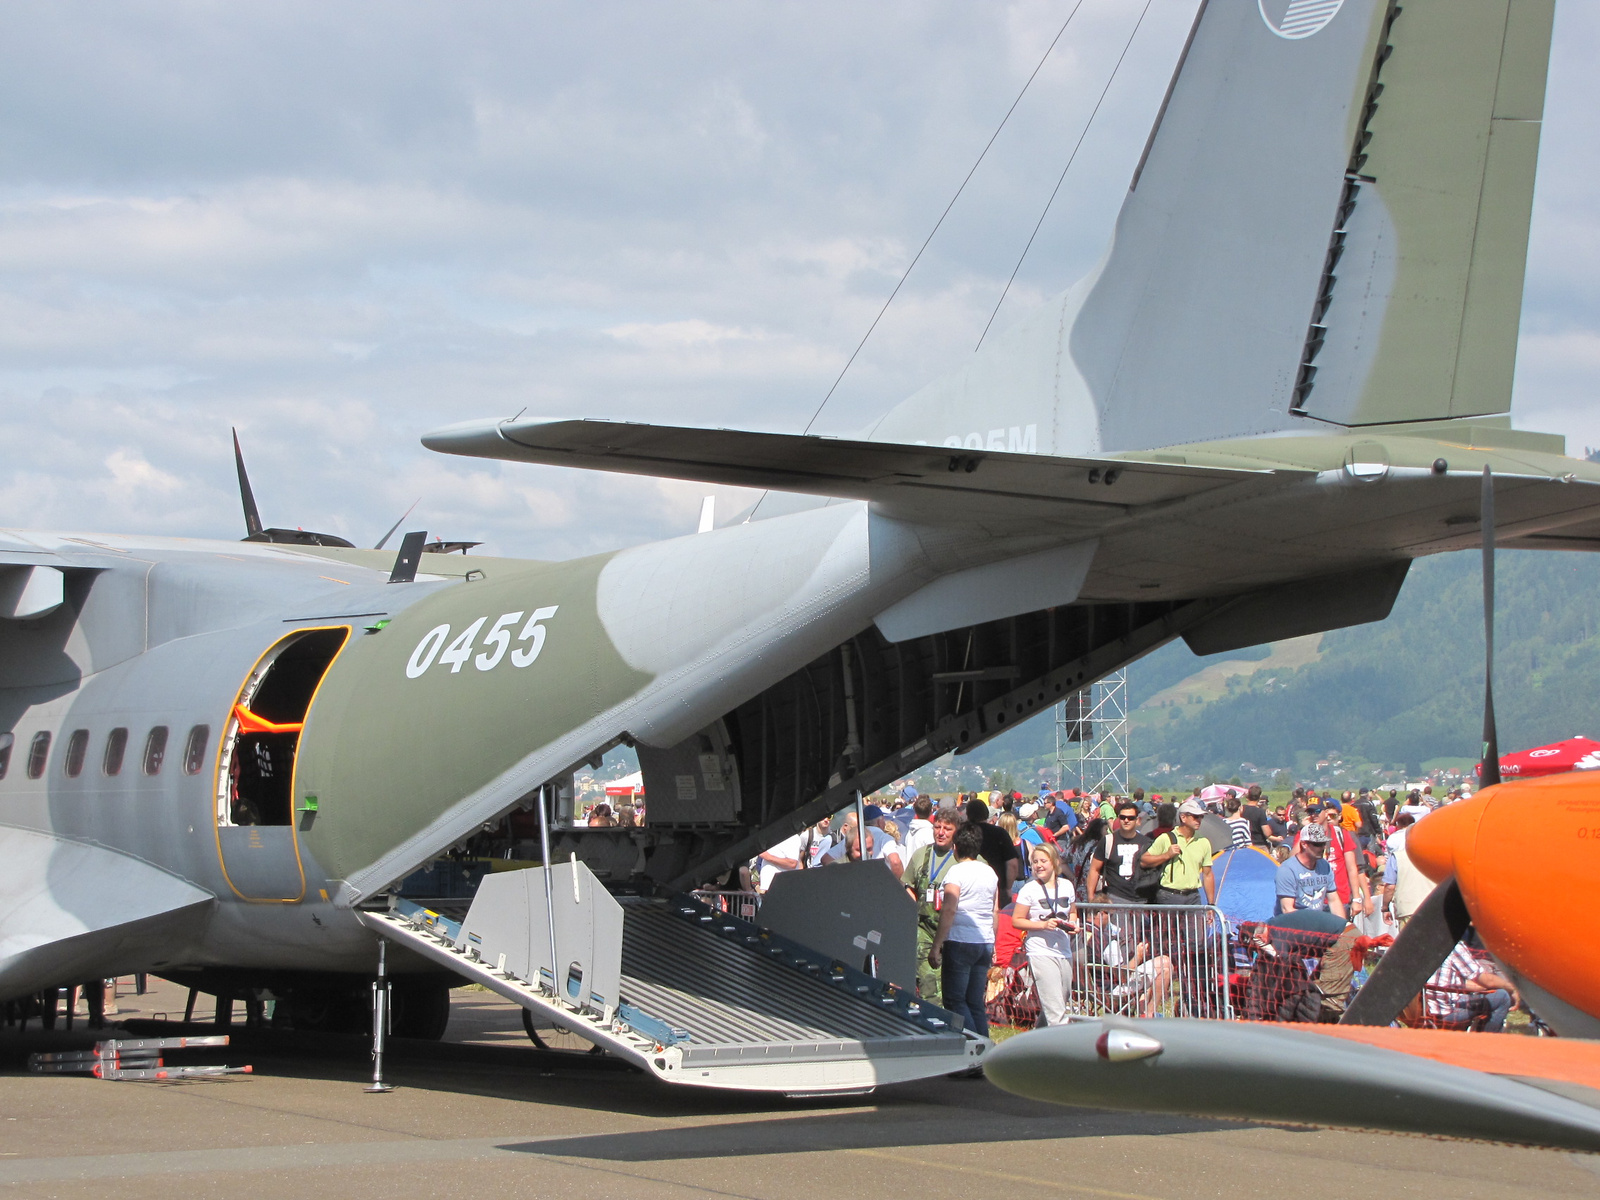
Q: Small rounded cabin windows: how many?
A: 6